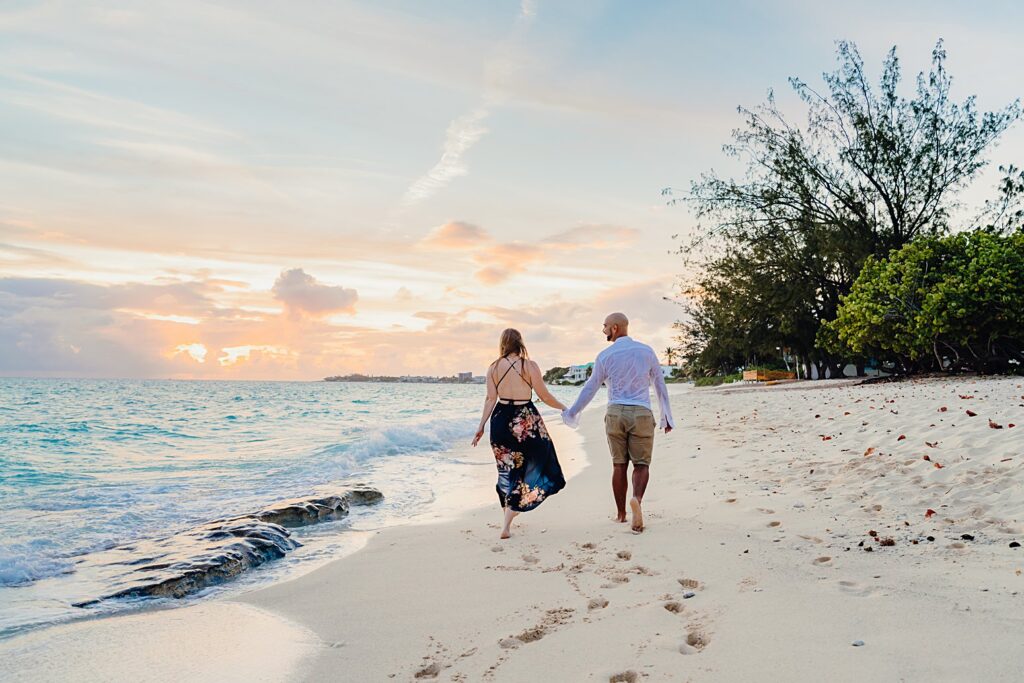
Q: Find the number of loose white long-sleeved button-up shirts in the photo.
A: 1